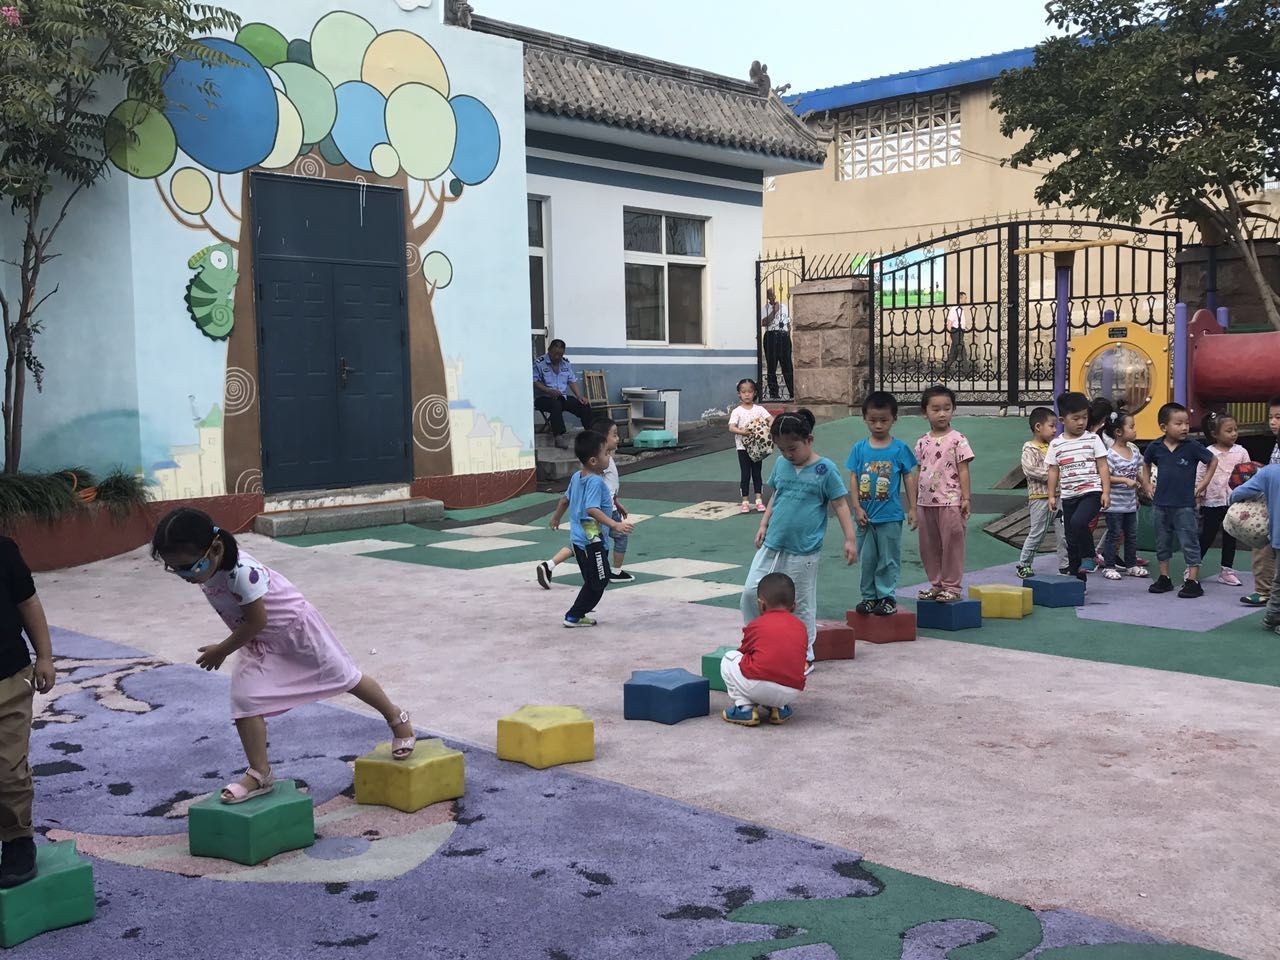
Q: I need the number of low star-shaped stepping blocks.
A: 11